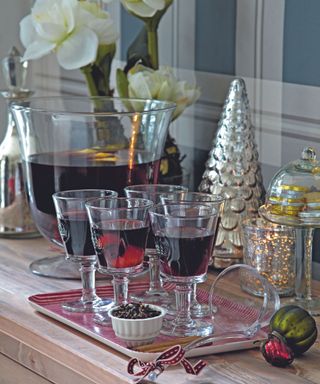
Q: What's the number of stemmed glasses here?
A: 5